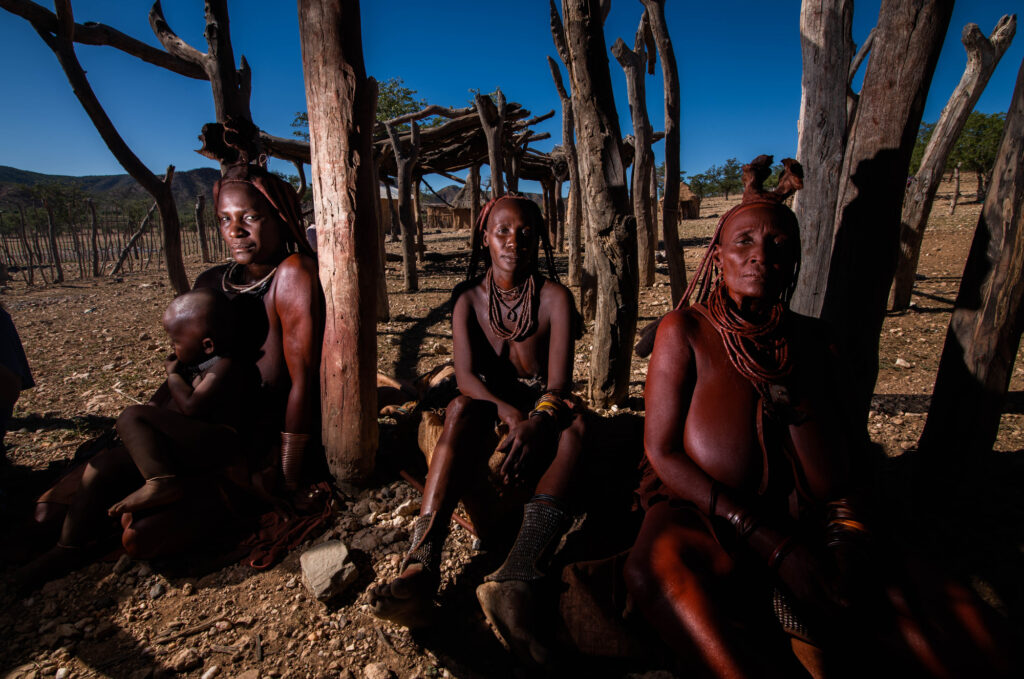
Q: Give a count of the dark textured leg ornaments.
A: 3